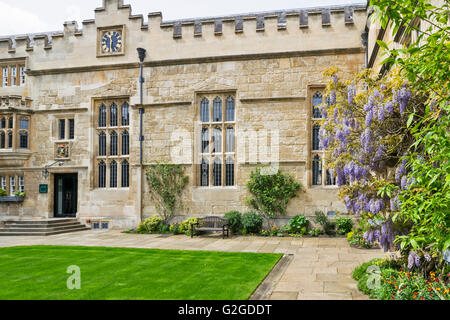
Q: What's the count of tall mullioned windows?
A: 3